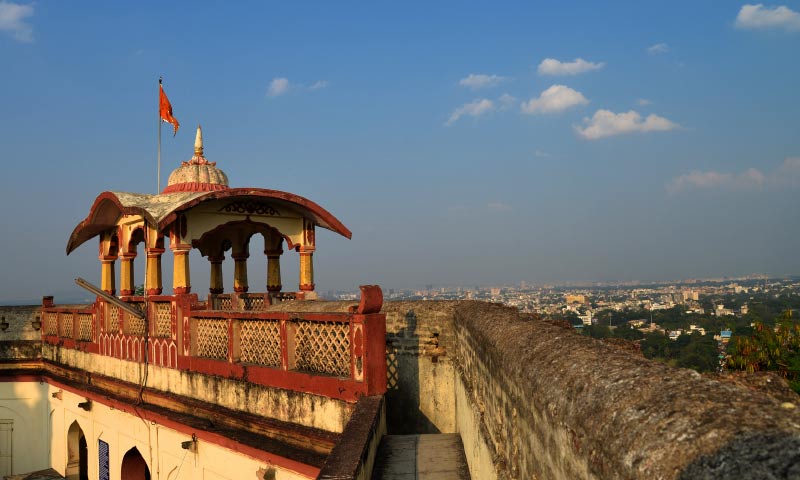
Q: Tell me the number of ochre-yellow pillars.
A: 8